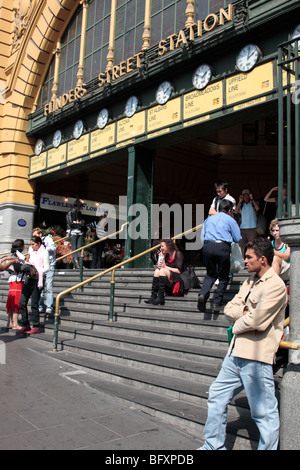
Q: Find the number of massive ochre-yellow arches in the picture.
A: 1